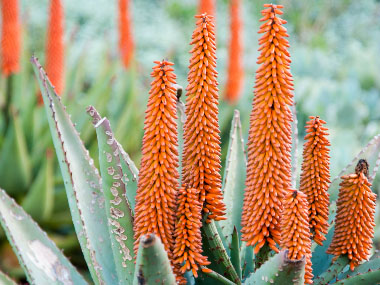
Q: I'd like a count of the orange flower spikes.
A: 12